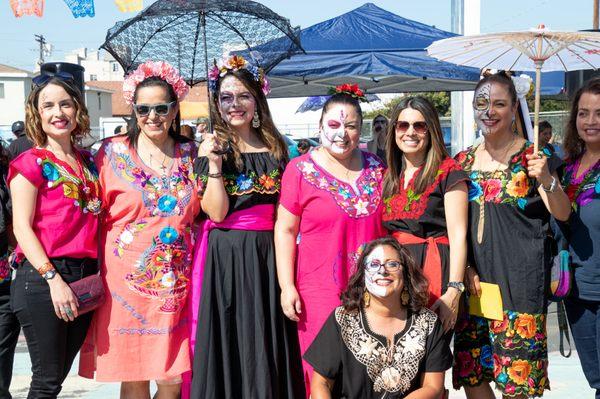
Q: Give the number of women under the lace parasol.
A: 2